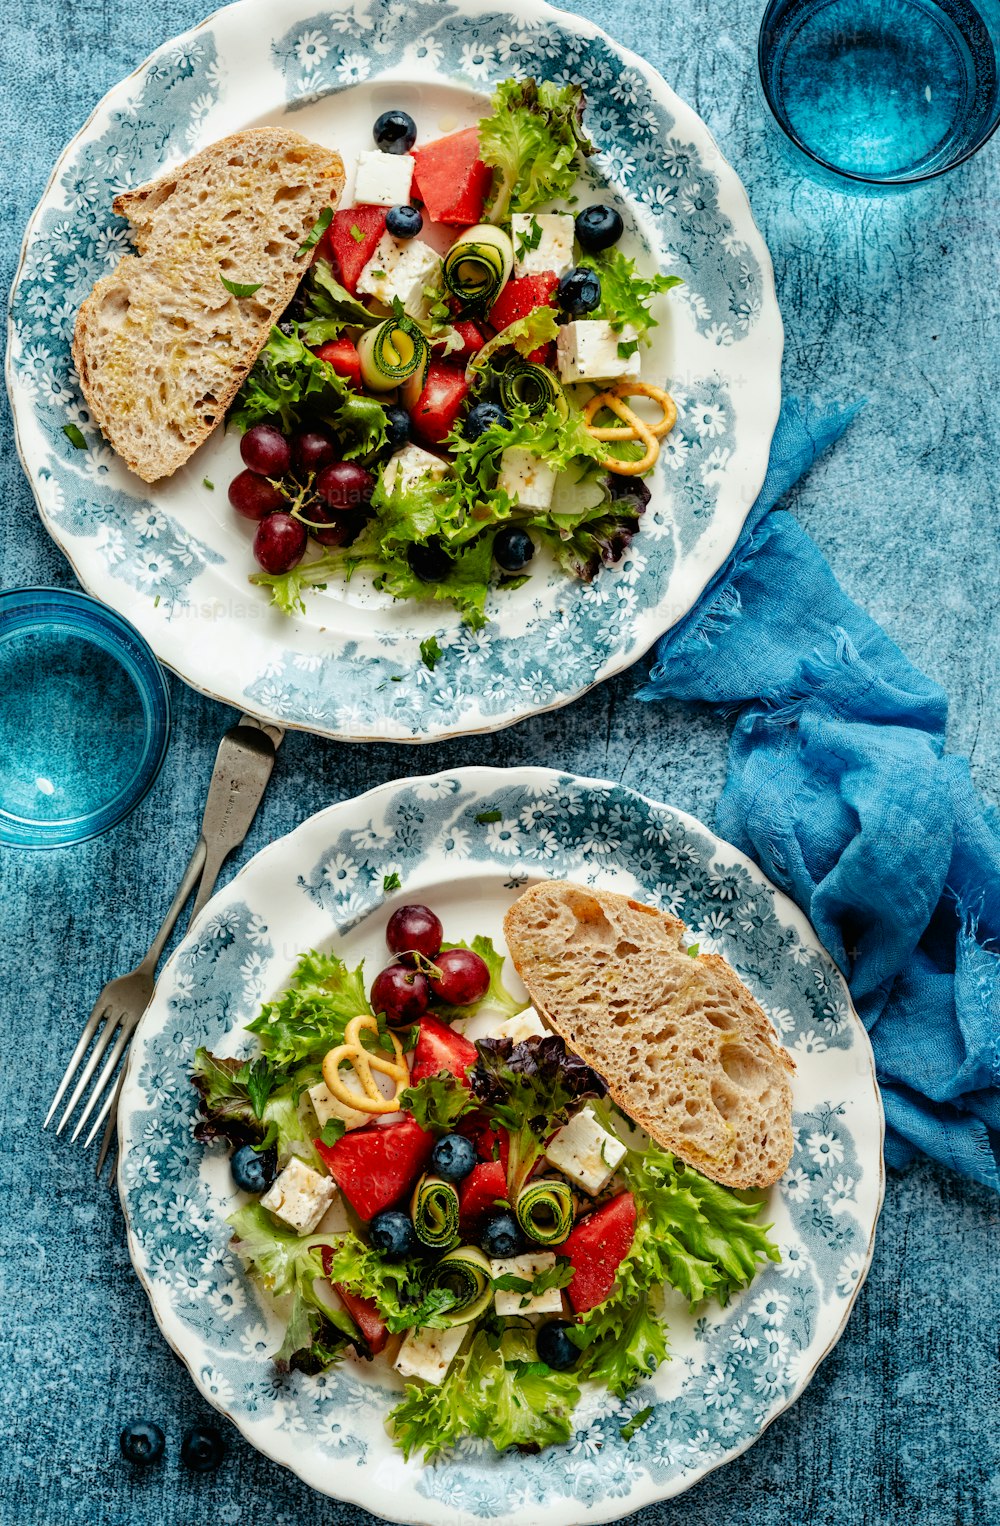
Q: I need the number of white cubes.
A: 12